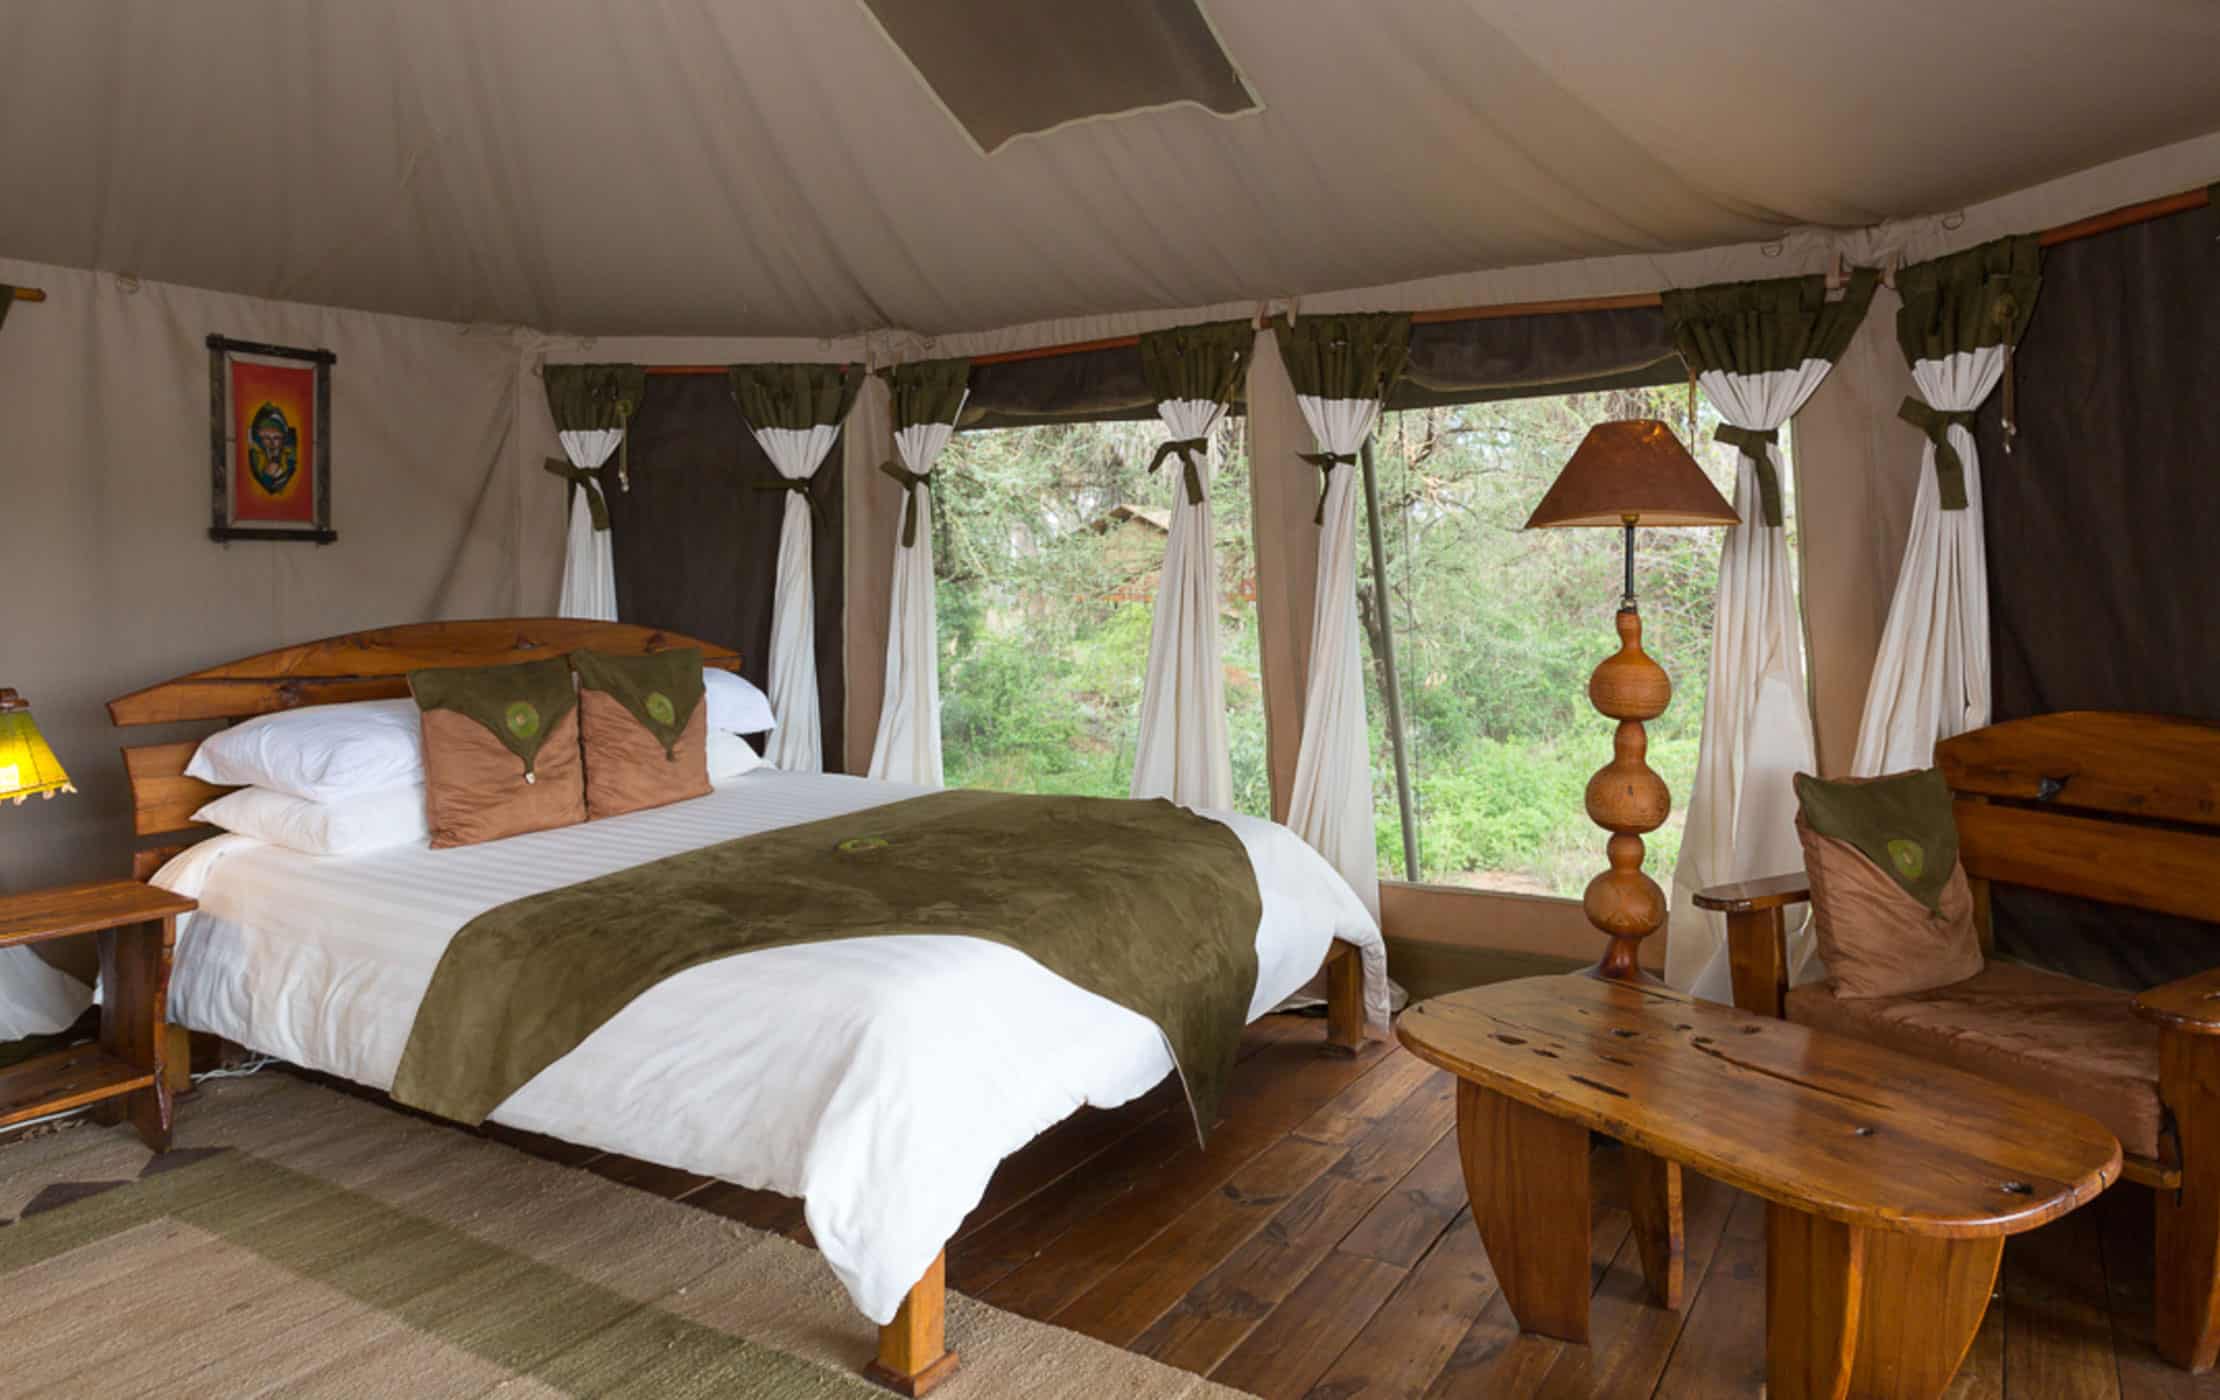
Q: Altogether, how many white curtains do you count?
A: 7